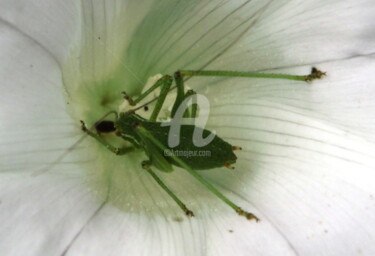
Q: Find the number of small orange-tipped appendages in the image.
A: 2